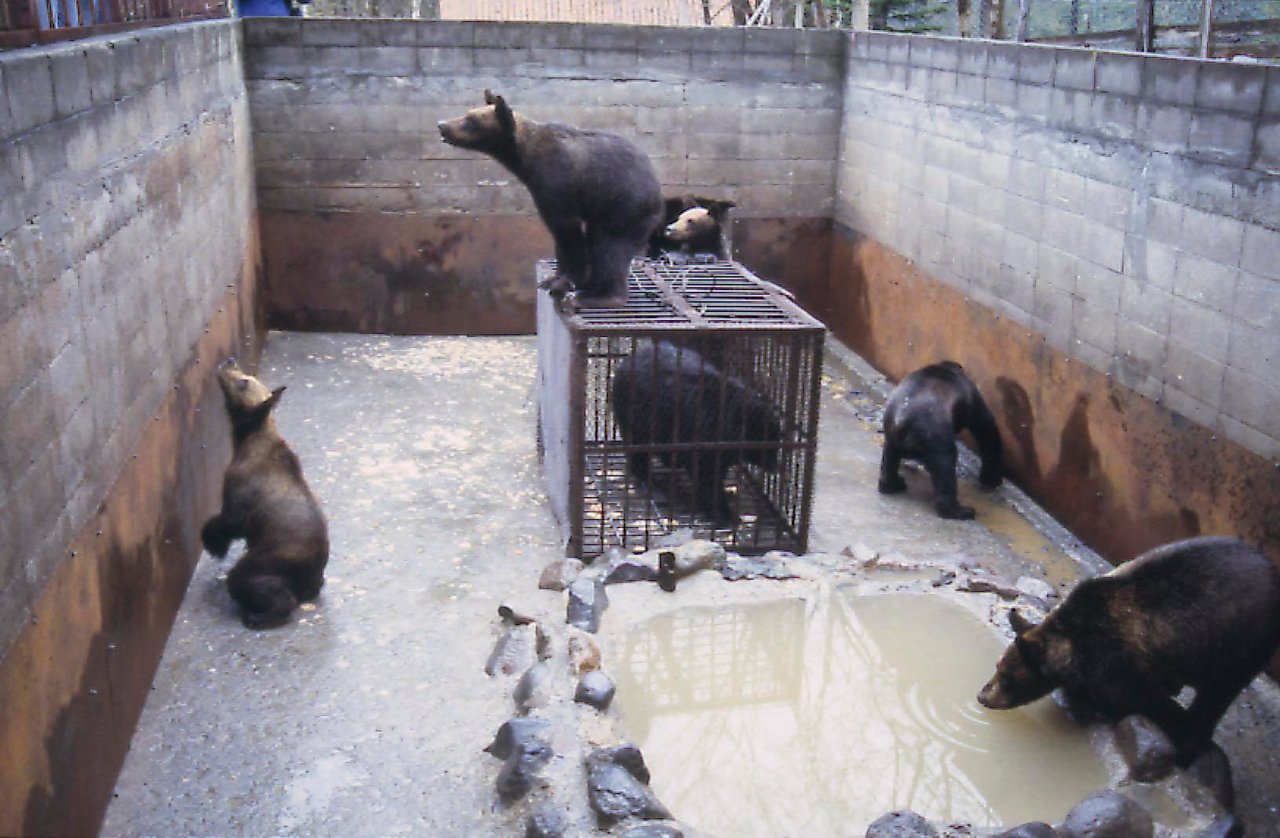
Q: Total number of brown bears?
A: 6